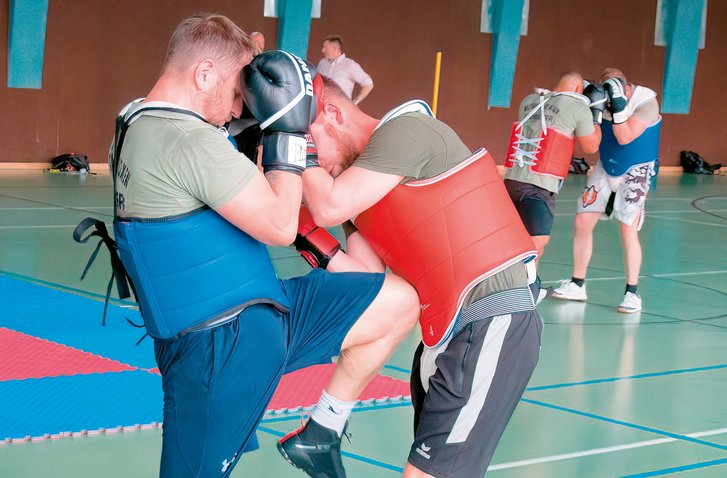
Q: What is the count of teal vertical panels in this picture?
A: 4